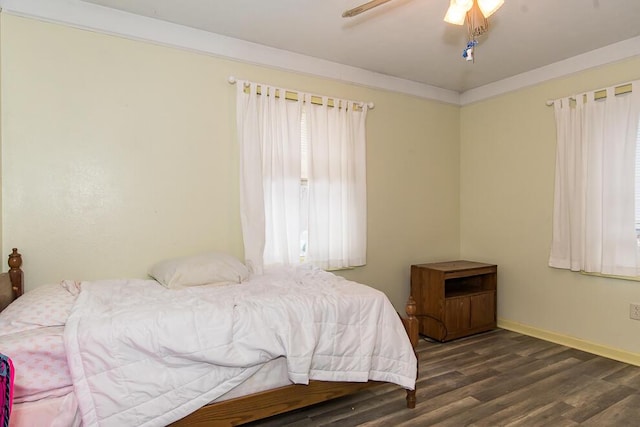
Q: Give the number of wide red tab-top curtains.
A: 0